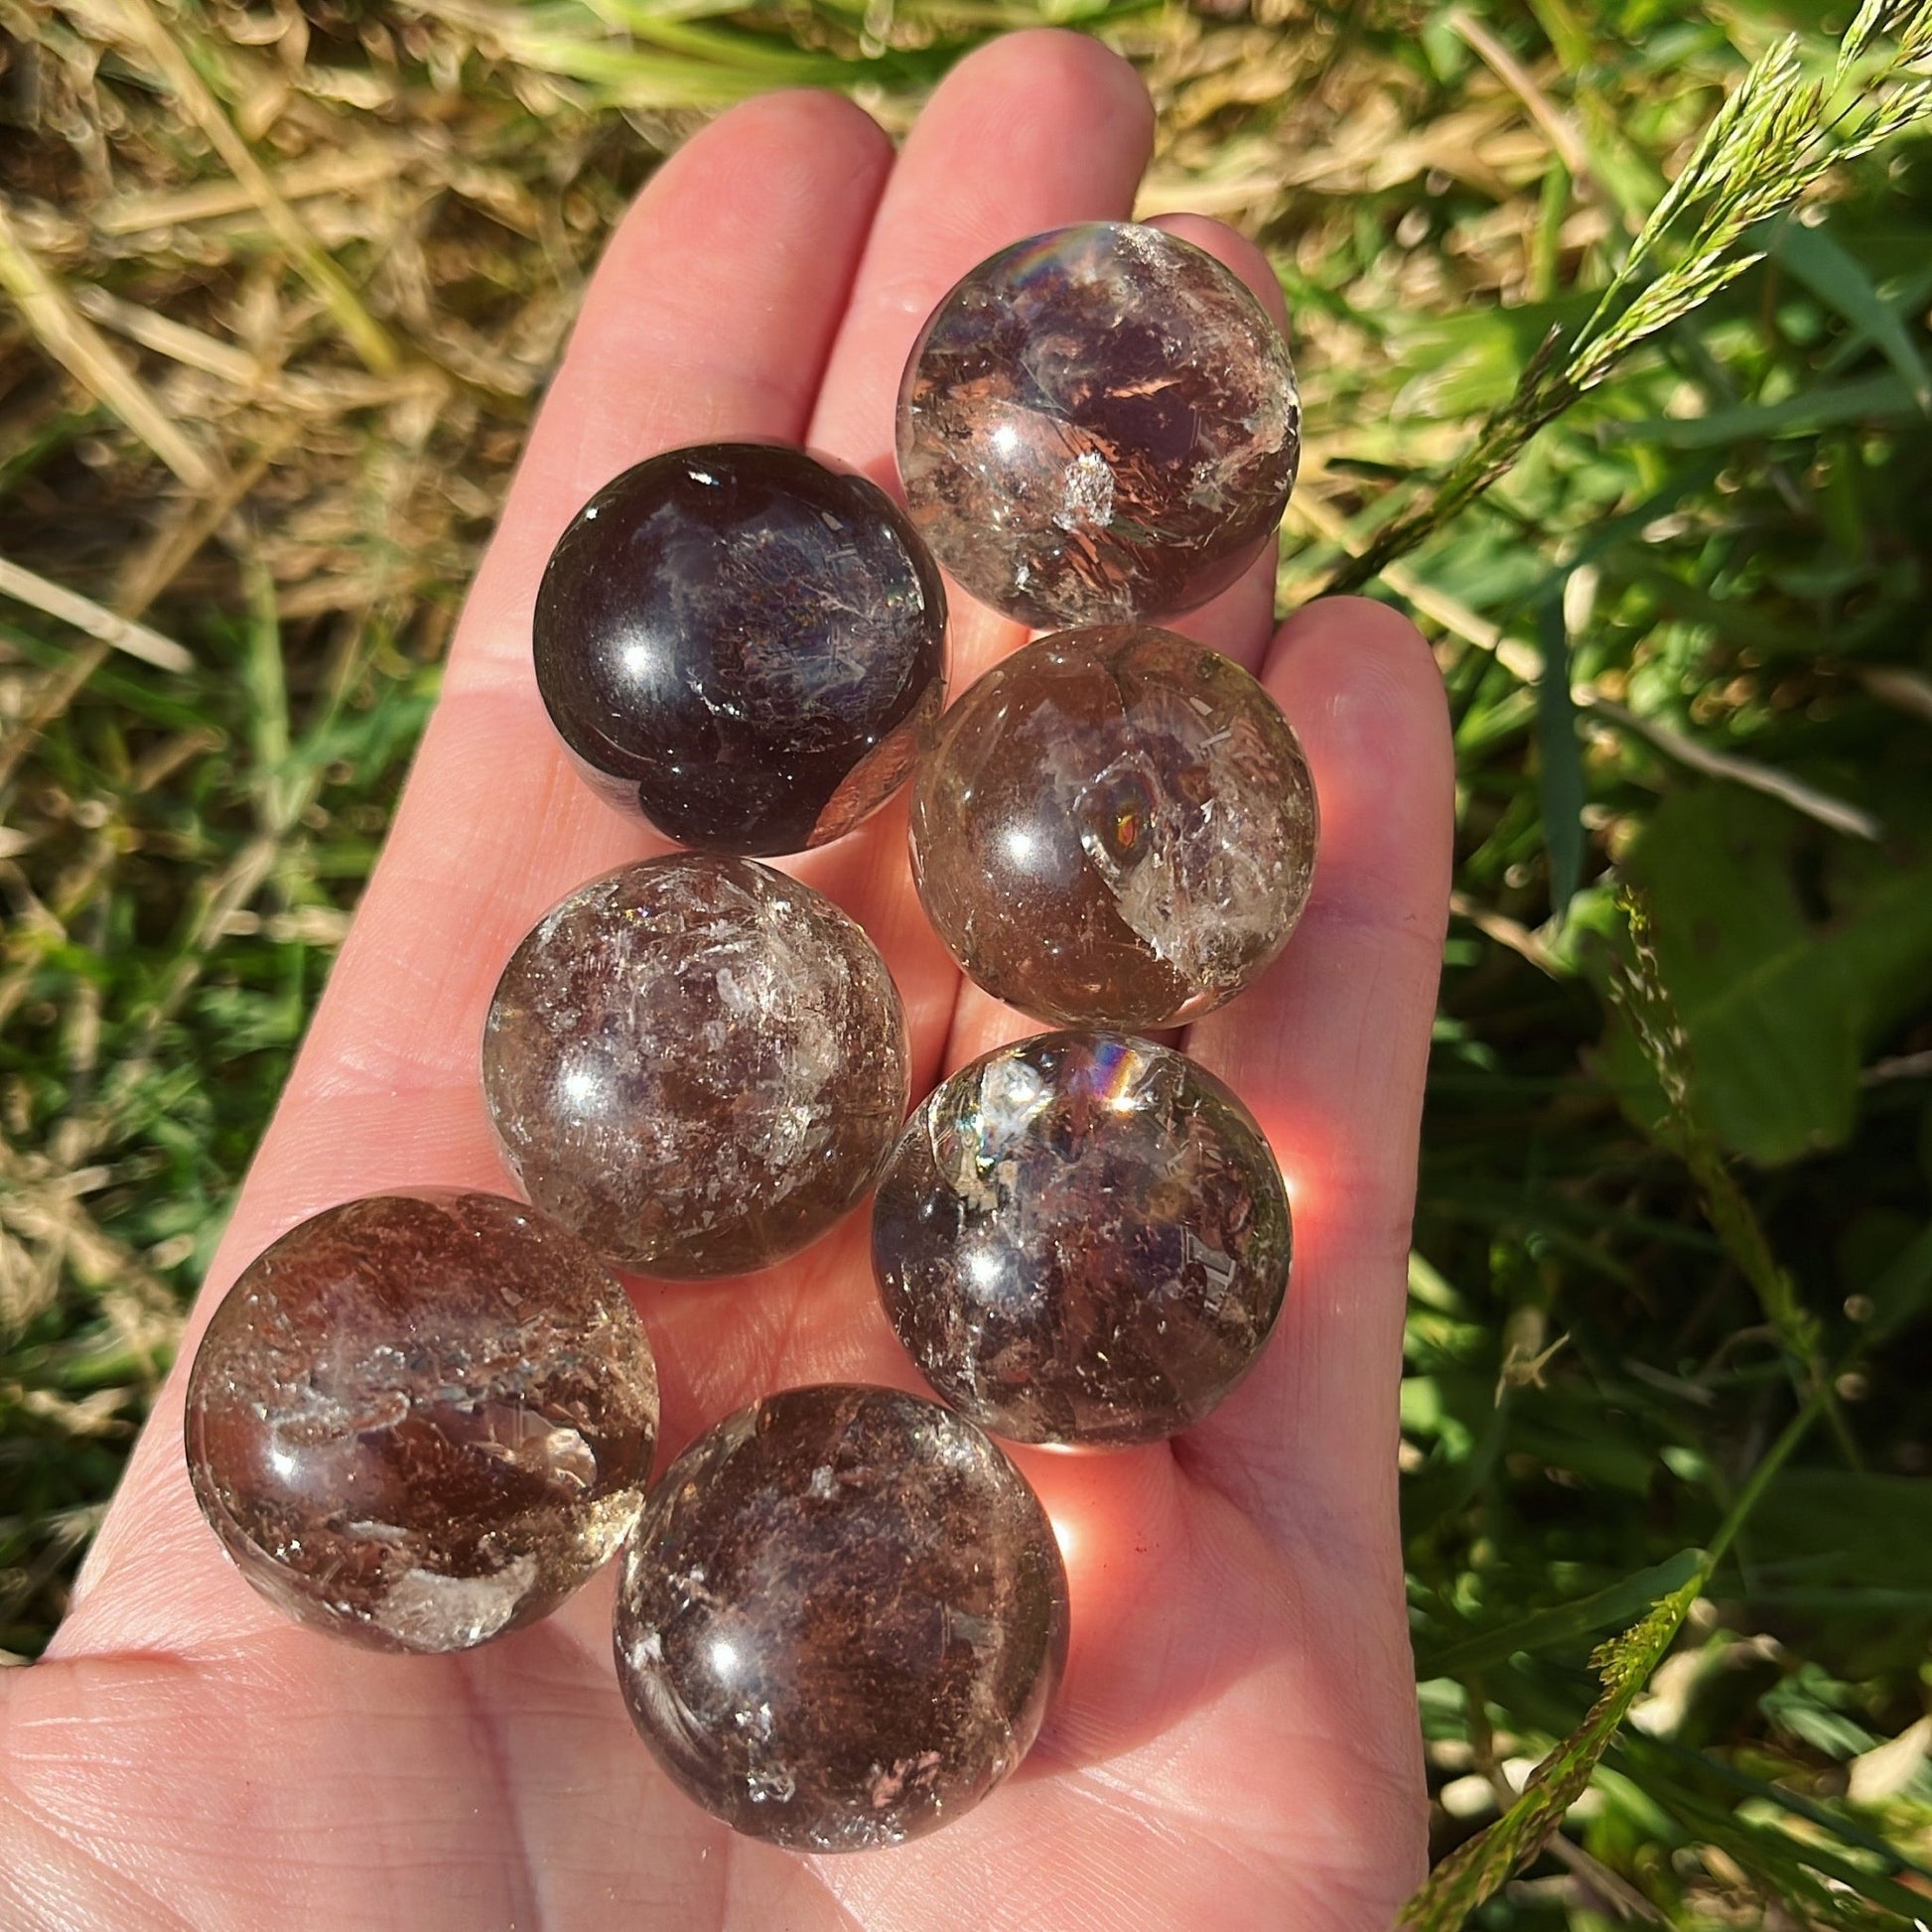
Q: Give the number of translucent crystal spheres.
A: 7